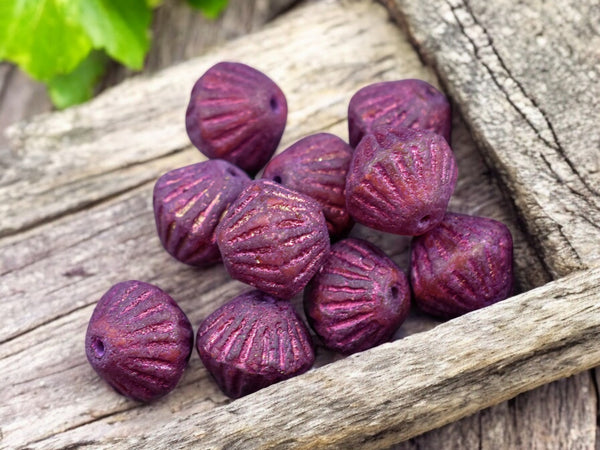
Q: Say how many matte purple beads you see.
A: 10